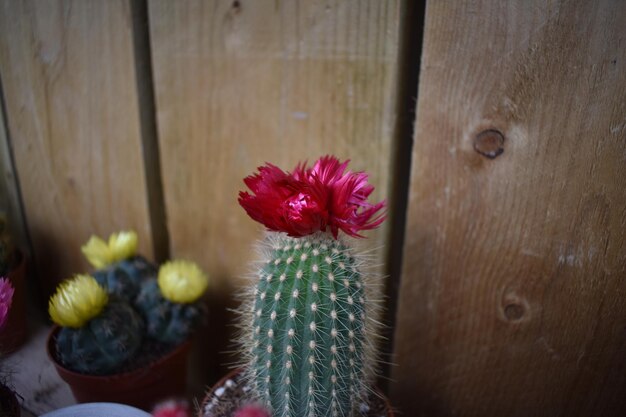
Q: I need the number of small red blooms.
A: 2